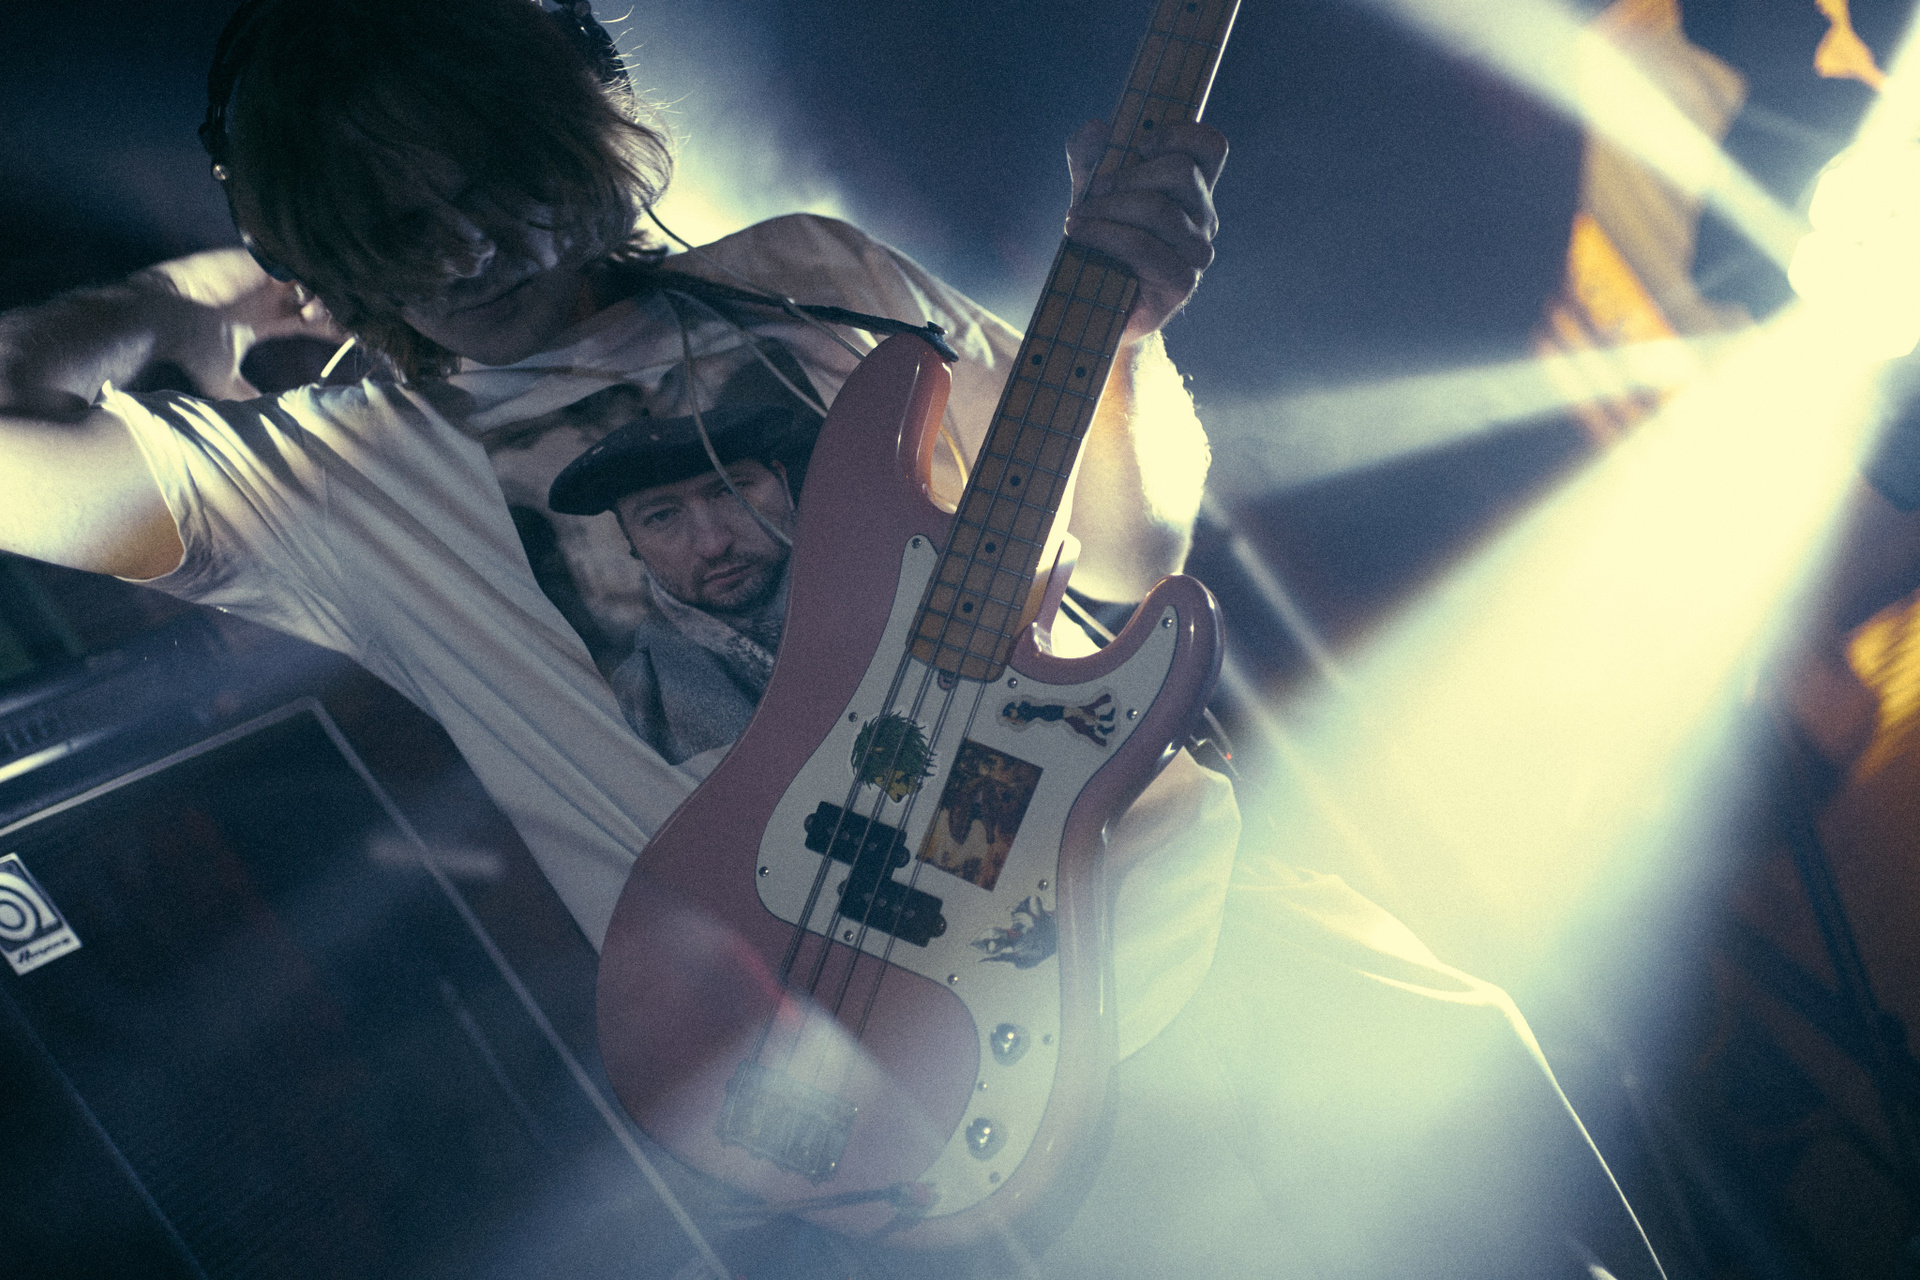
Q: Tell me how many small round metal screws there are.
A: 12